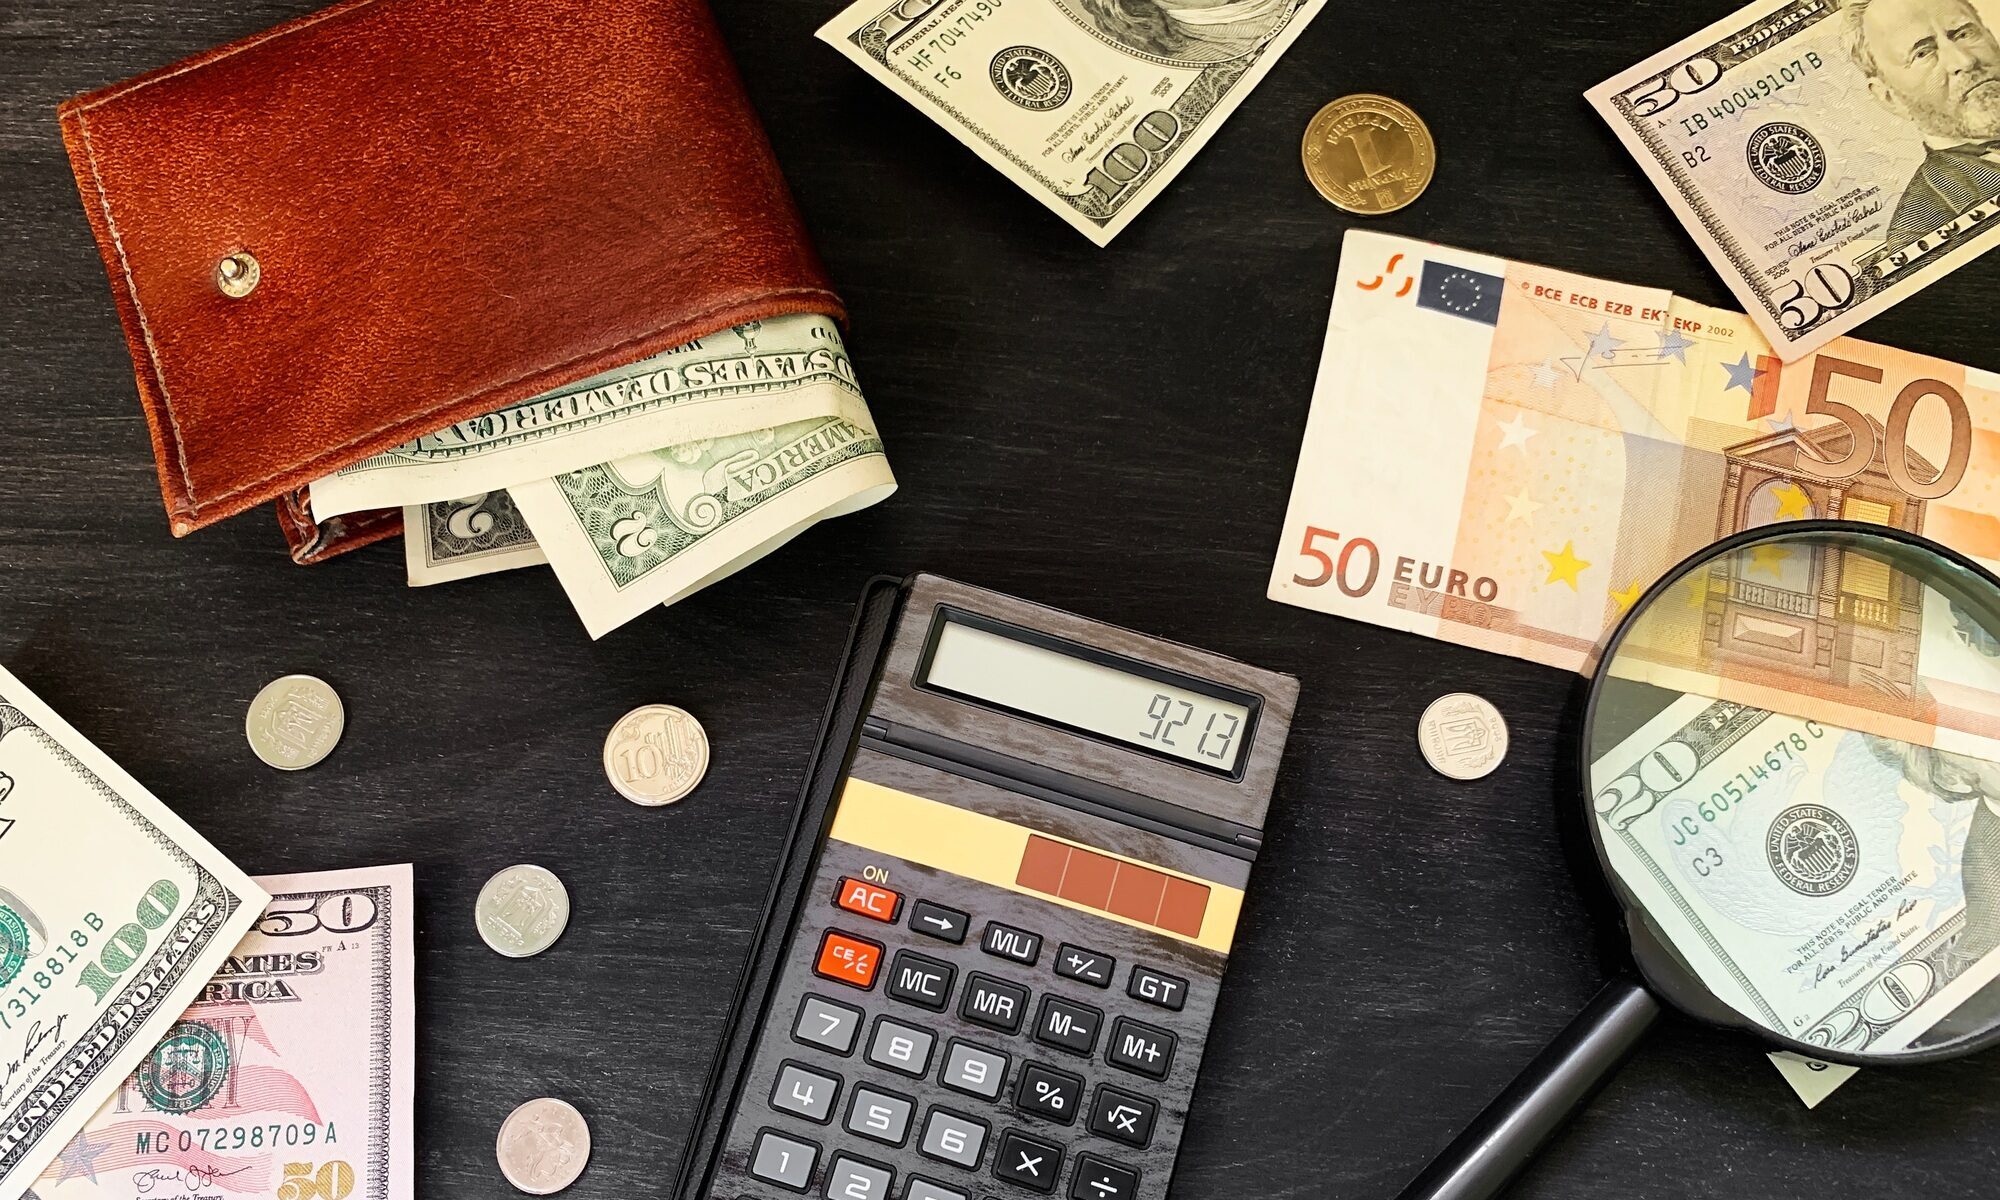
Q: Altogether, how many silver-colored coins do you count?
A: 5